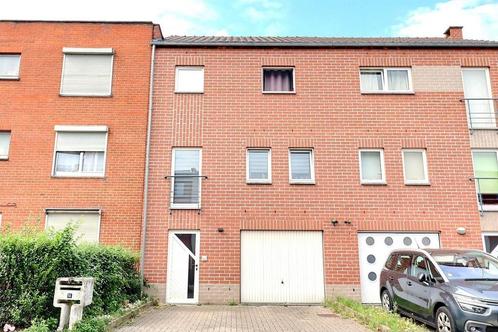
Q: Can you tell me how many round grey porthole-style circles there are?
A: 6